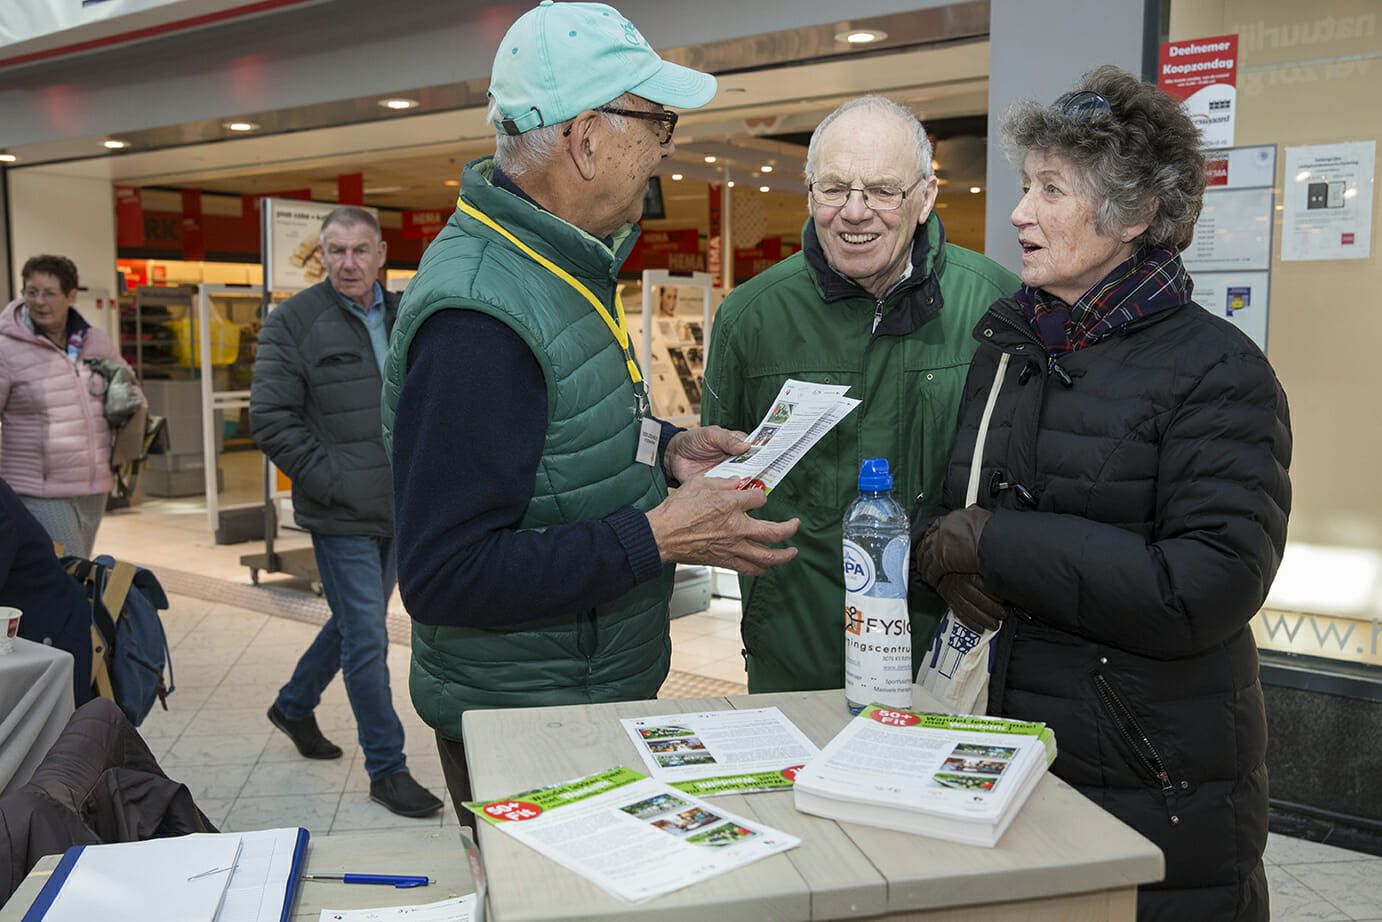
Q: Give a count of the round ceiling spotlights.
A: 11